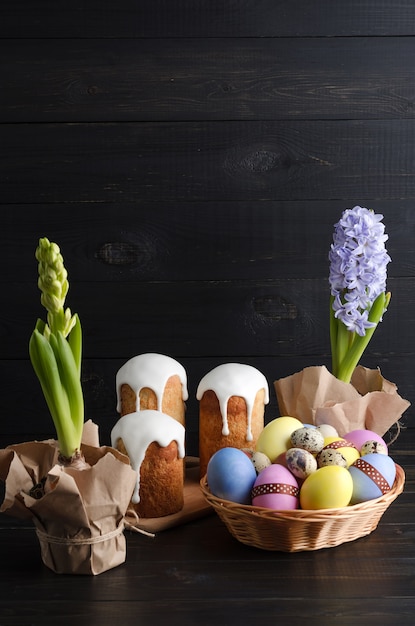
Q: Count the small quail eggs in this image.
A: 6